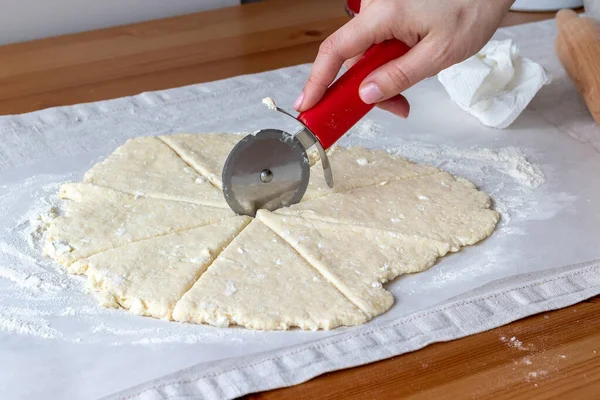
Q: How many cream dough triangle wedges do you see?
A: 8